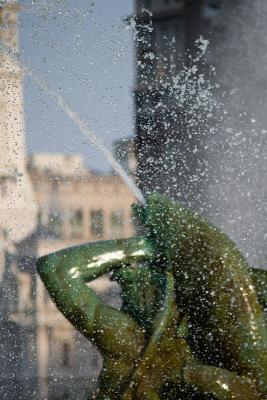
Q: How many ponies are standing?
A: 0